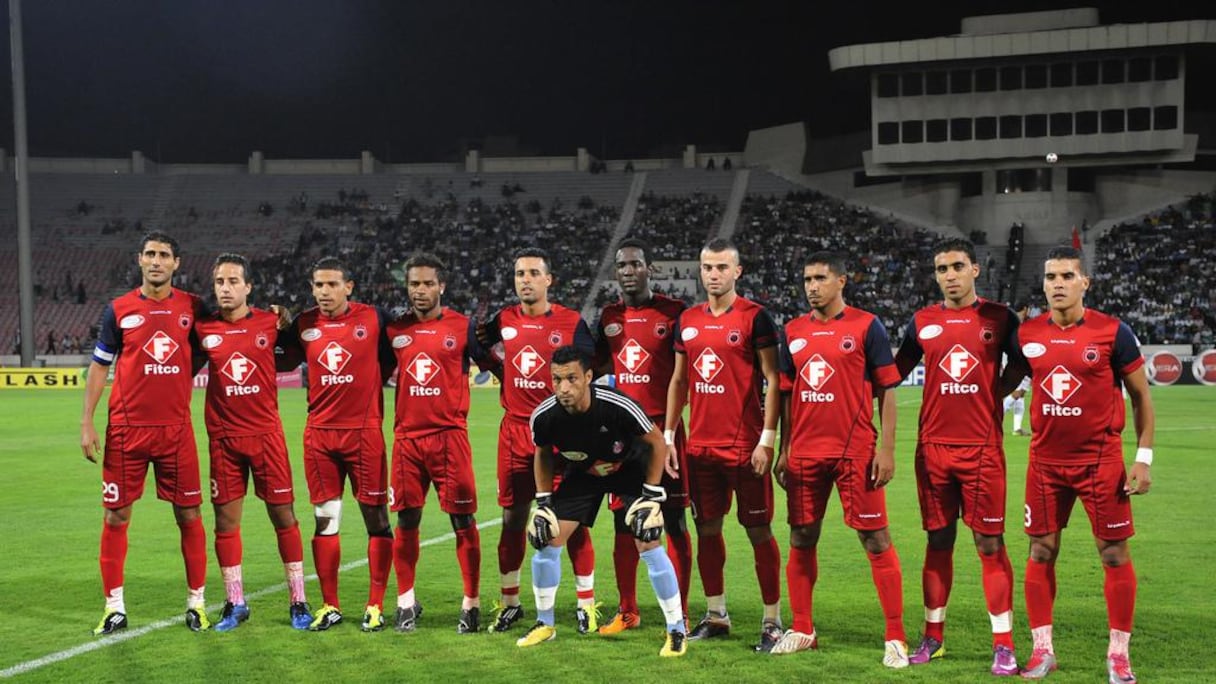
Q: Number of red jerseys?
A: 10